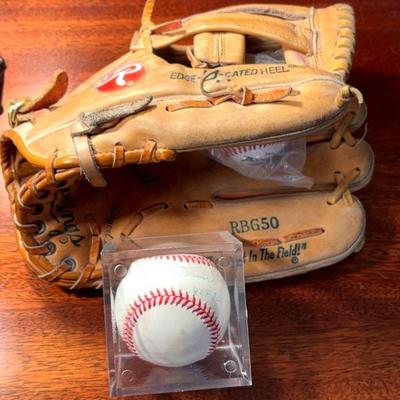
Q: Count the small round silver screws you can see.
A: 4